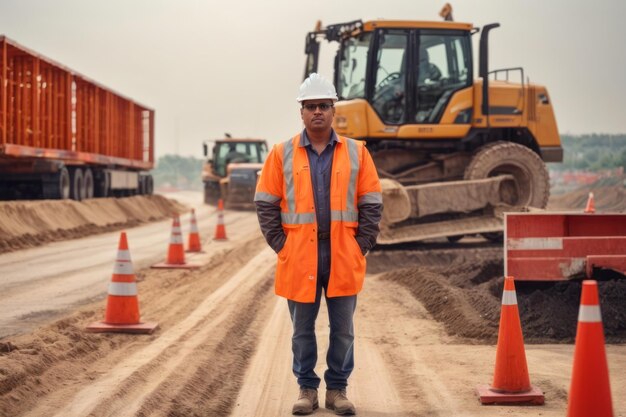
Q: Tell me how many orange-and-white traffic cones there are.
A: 7